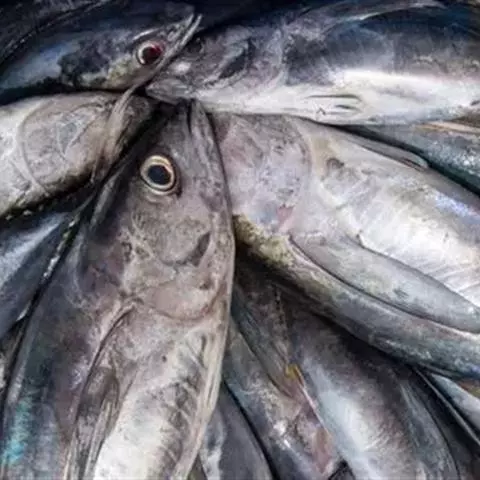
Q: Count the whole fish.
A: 0